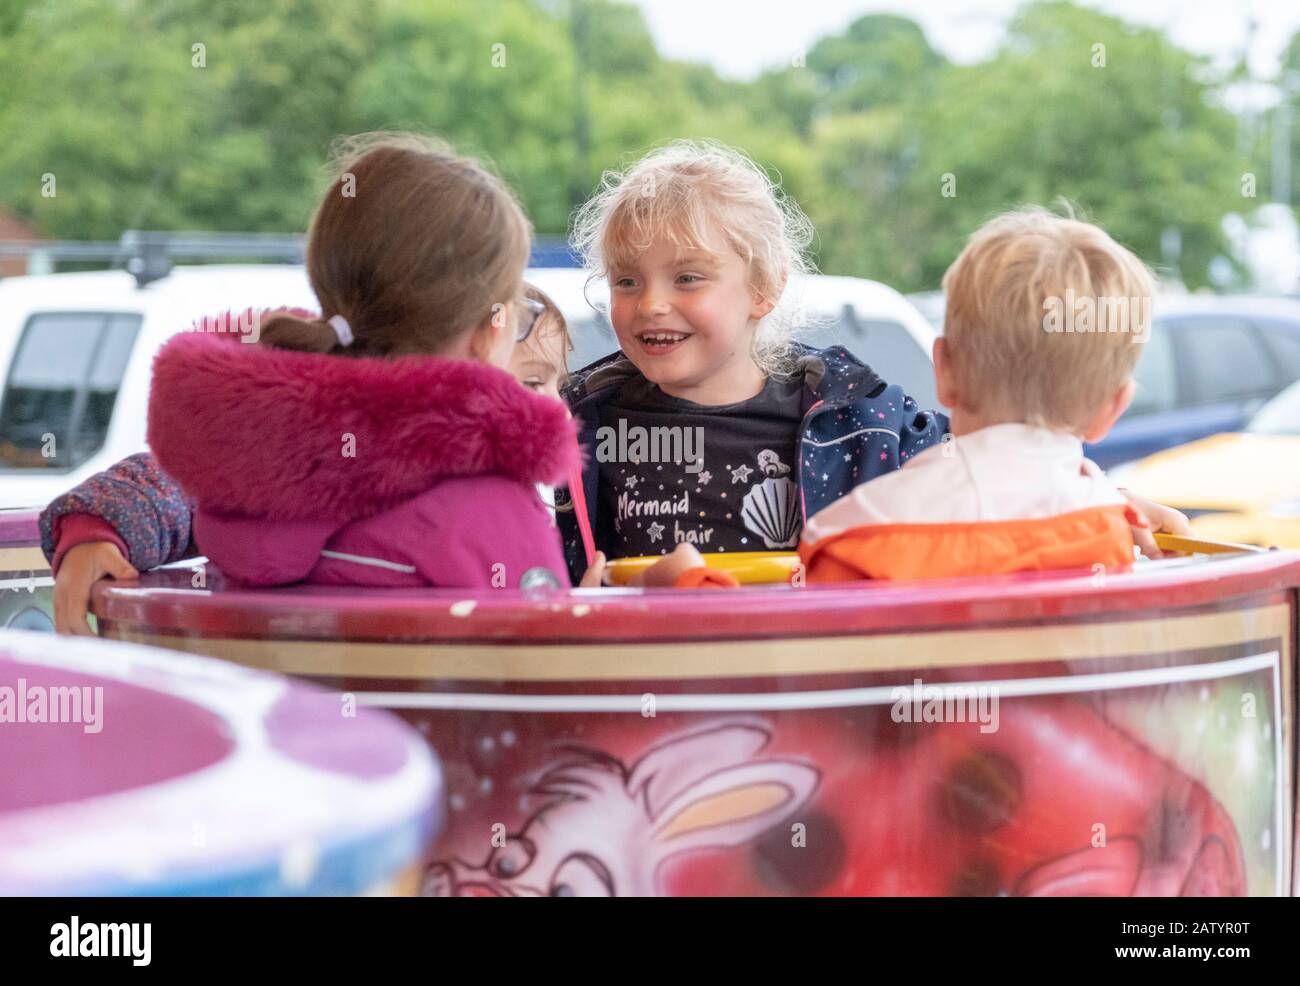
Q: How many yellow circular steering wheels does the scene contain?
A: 1